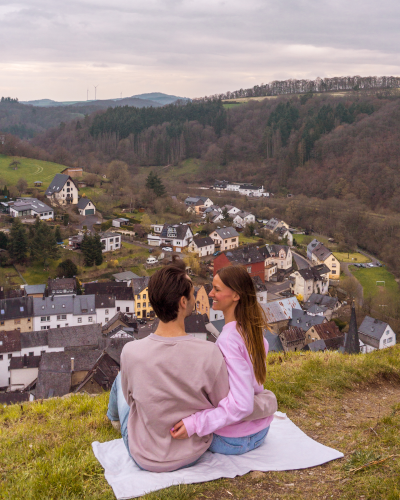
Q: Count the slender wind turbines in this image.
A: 3